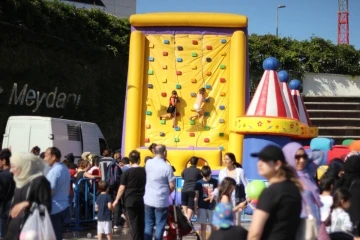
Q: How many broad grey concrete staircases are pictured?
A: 1